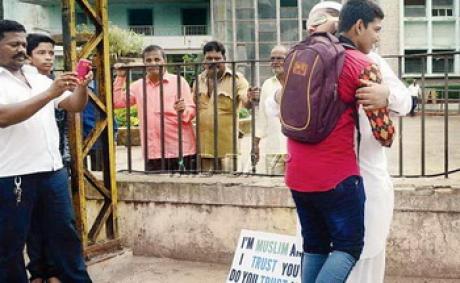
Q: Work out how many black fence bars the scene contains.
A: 11